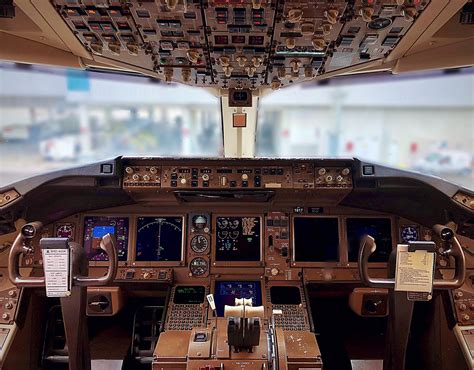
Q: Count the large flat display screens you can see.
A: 6